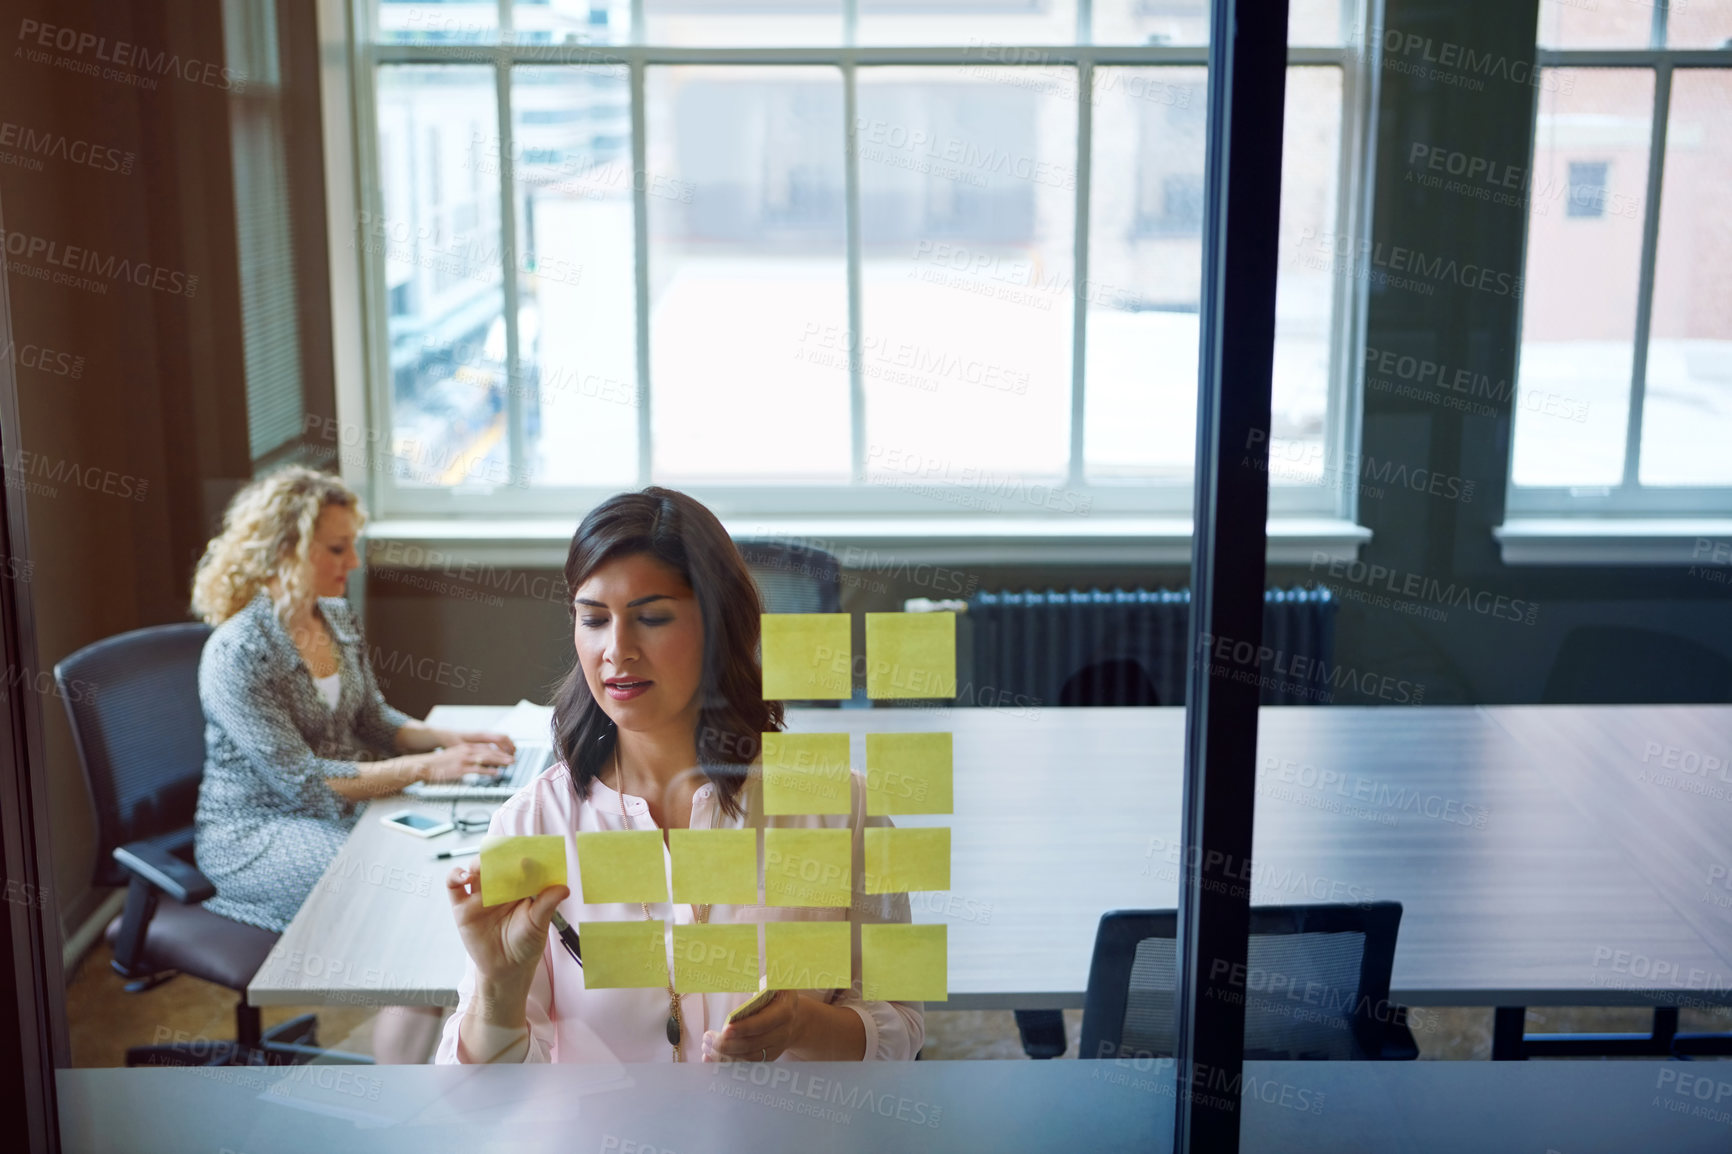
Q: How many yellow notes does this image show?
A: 13